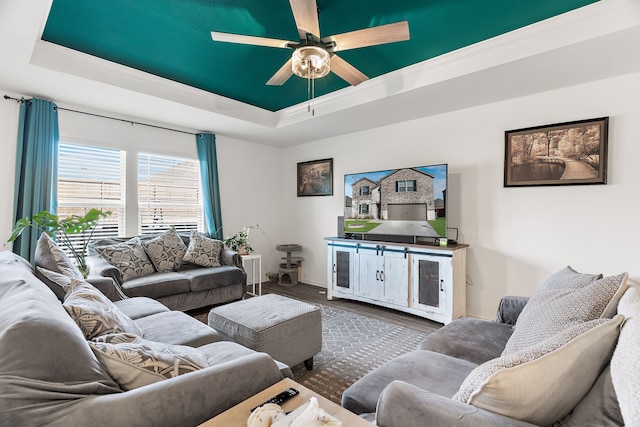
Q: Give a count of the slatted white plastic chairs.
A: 0